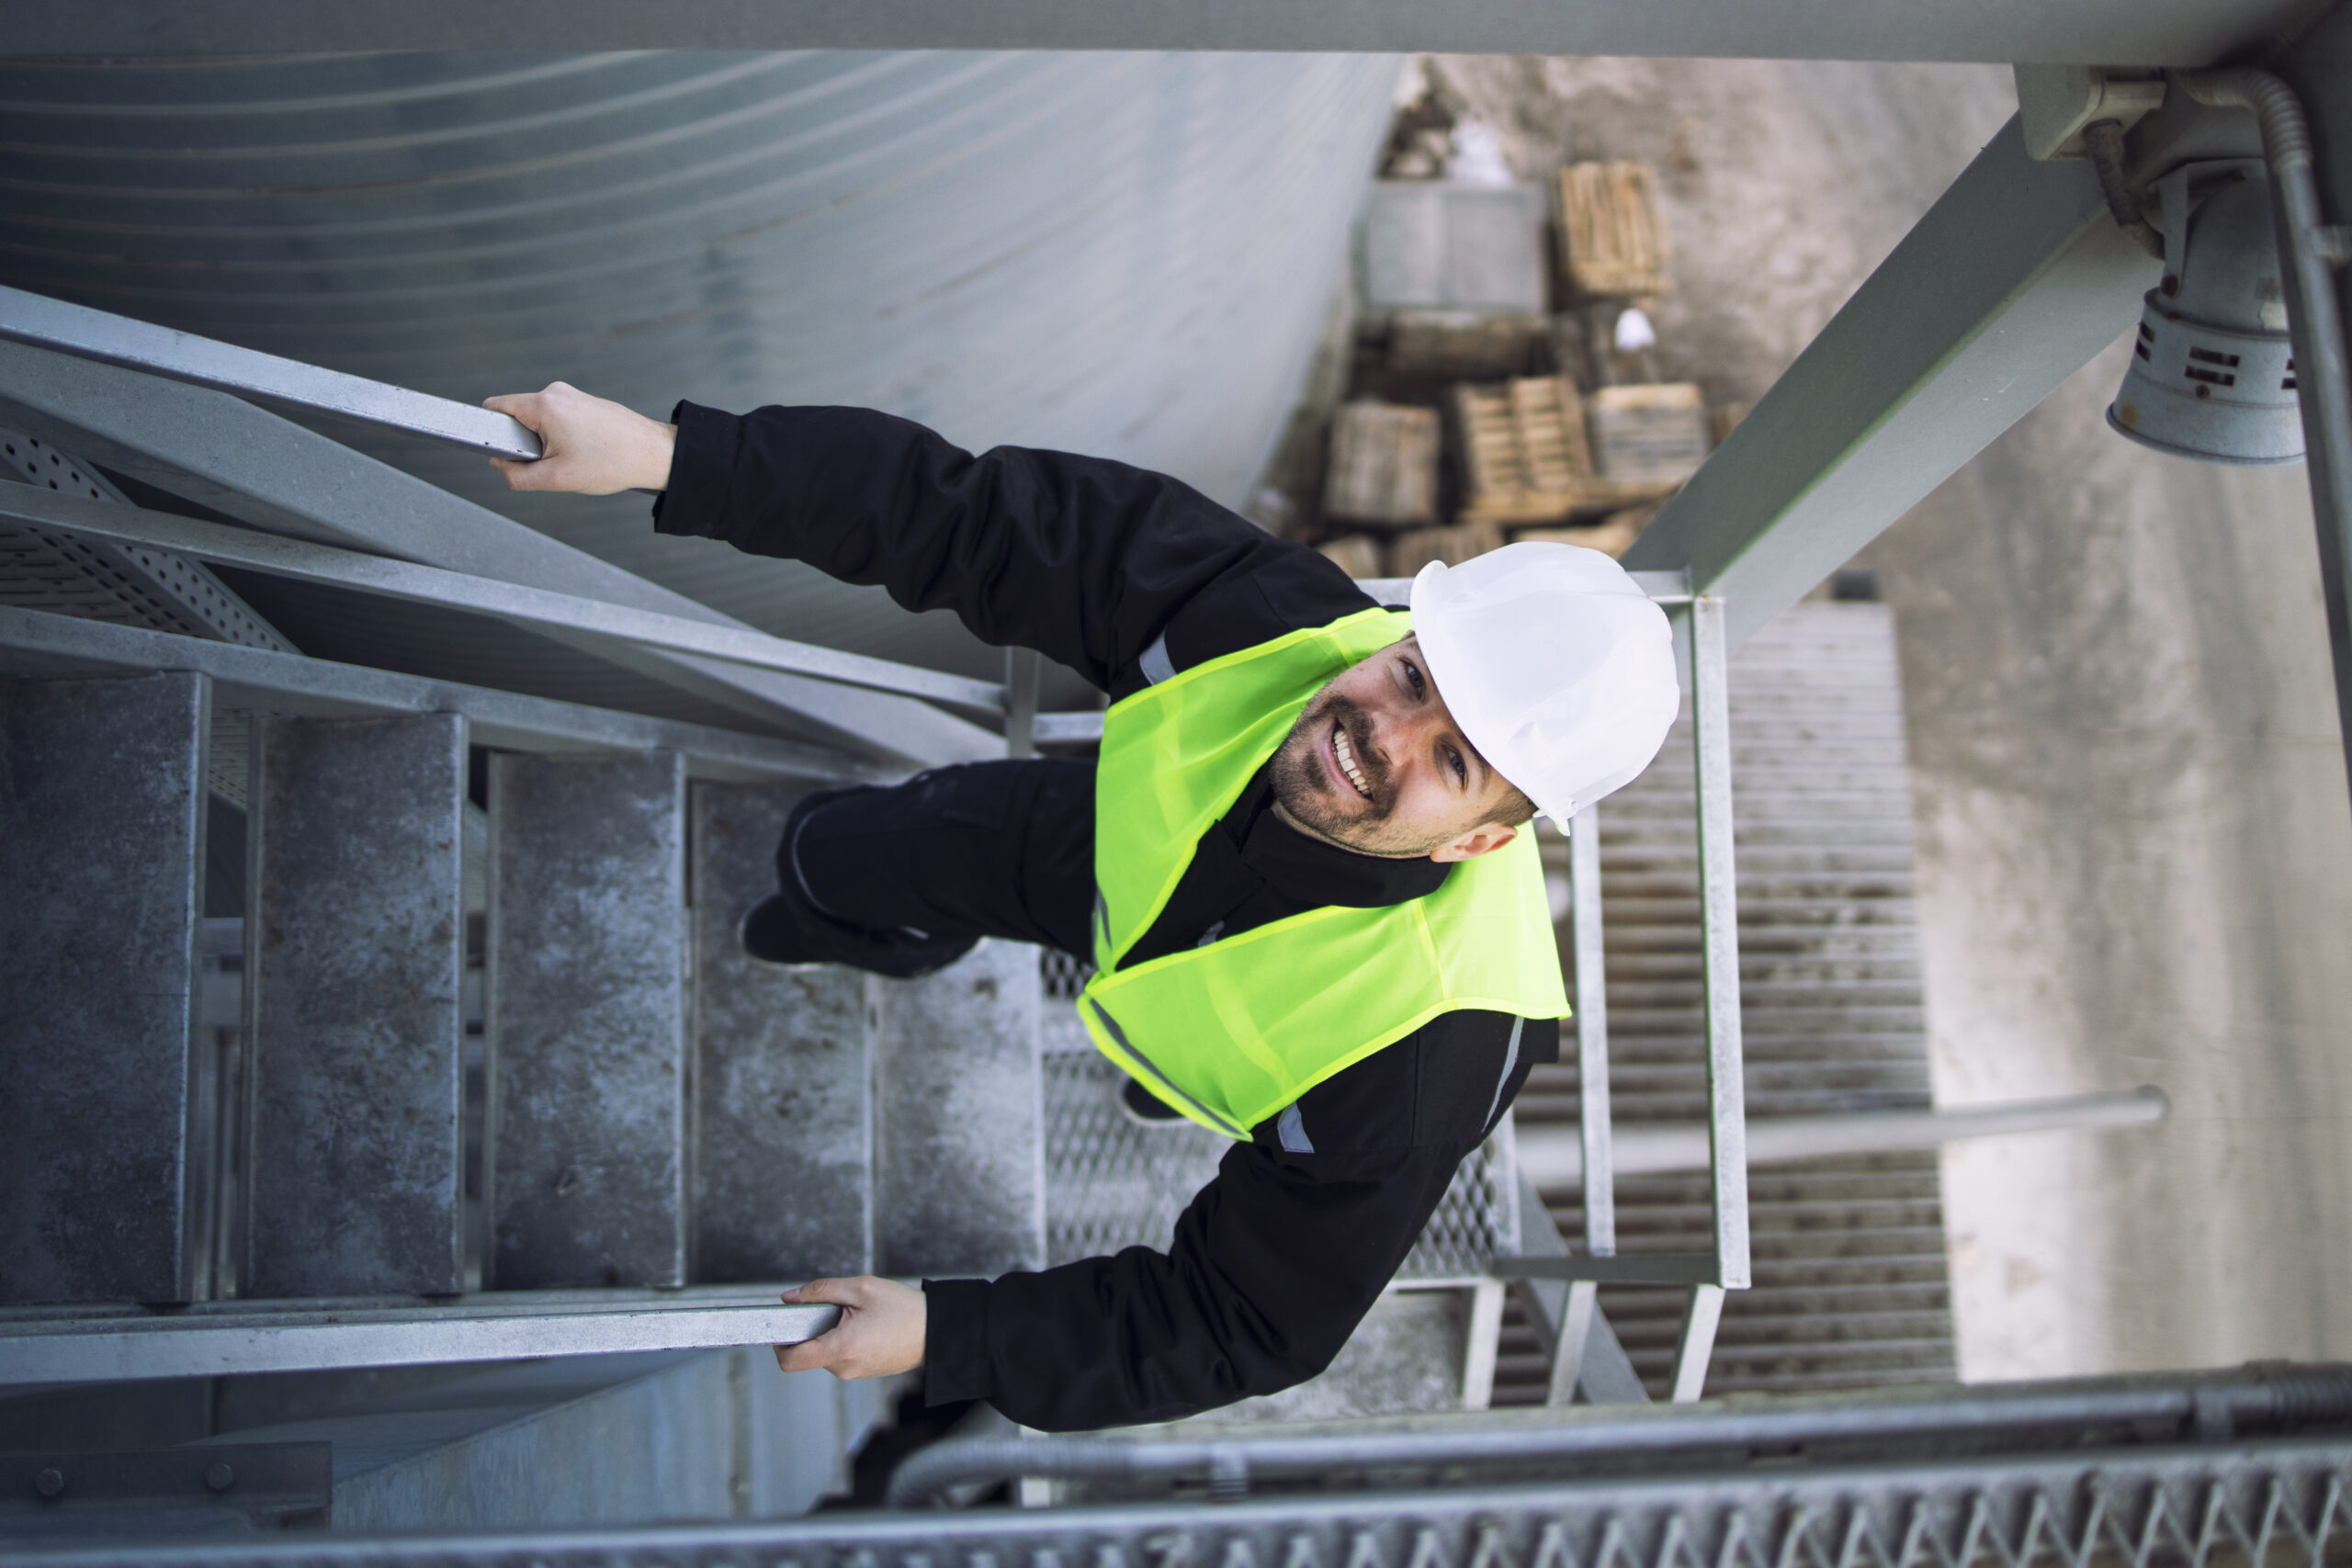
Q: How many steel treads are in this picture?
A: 5